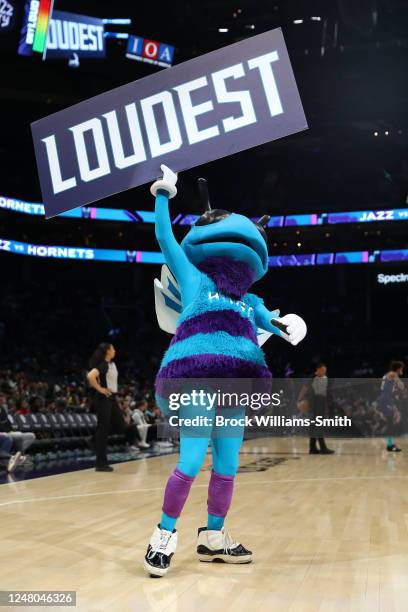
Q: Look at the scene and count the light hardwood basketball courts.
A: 1